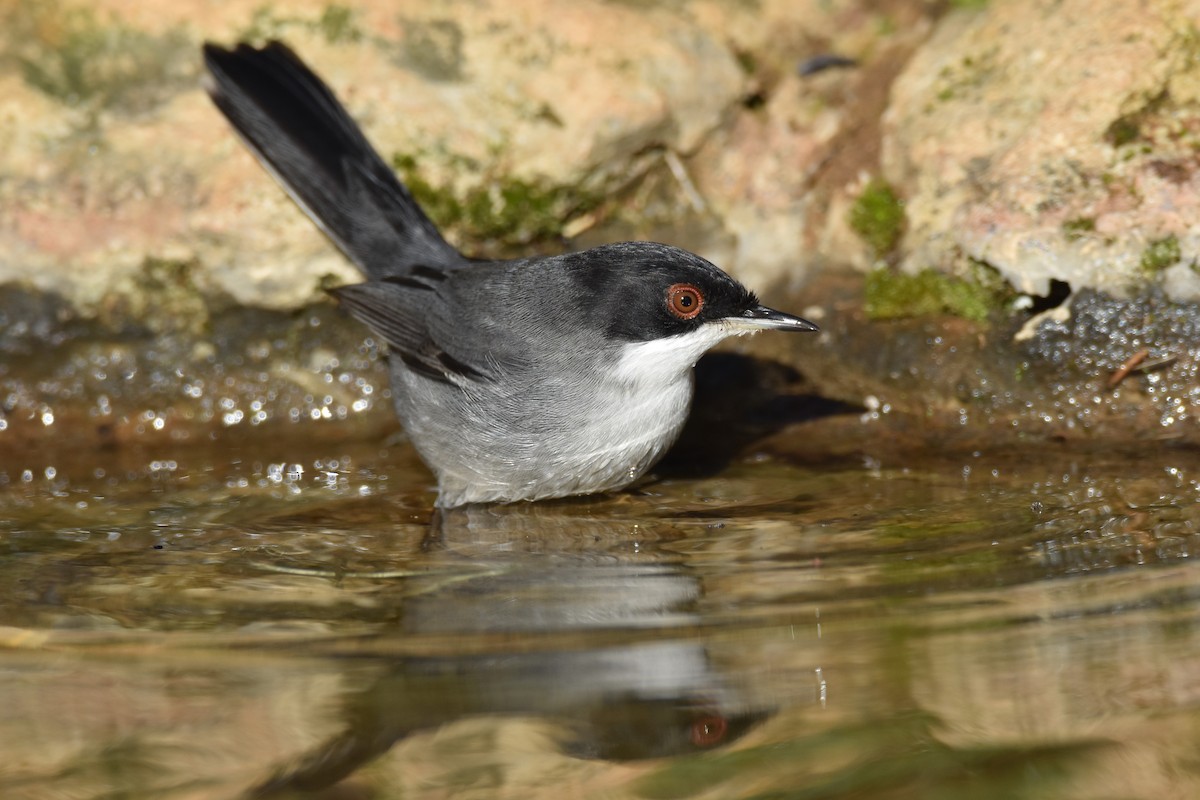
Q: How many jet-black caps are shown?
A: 1